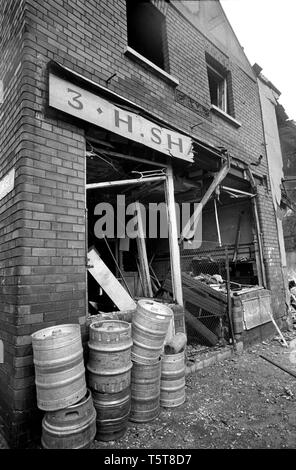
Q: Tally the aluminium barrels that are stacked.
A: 7